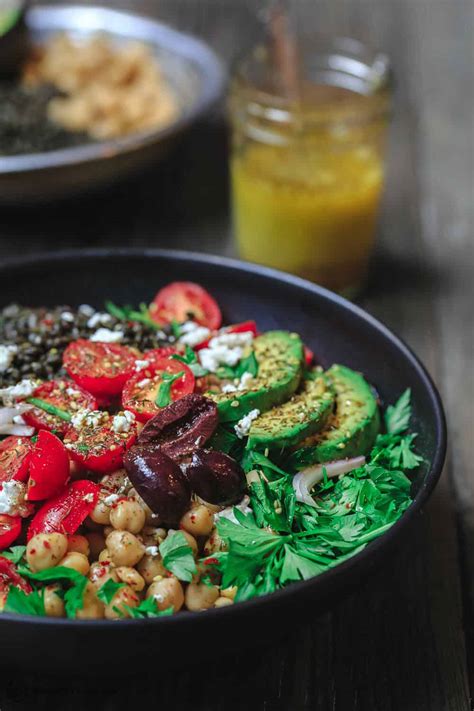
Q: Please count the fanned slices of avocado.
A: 3